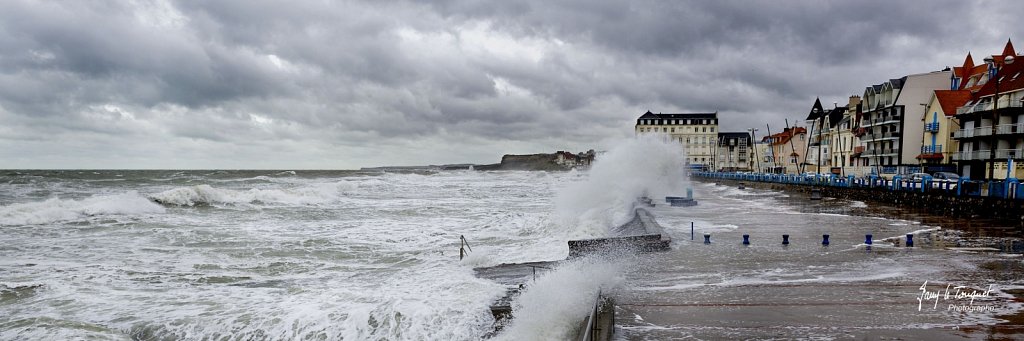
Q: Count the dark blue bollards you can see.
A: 6